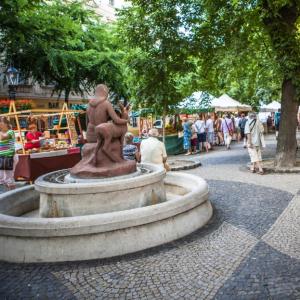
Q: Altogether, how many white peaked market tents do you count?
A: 3